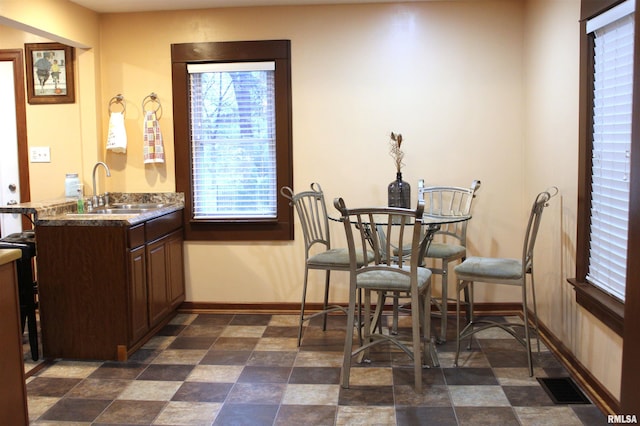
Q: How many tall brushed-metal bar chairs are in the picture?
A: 4